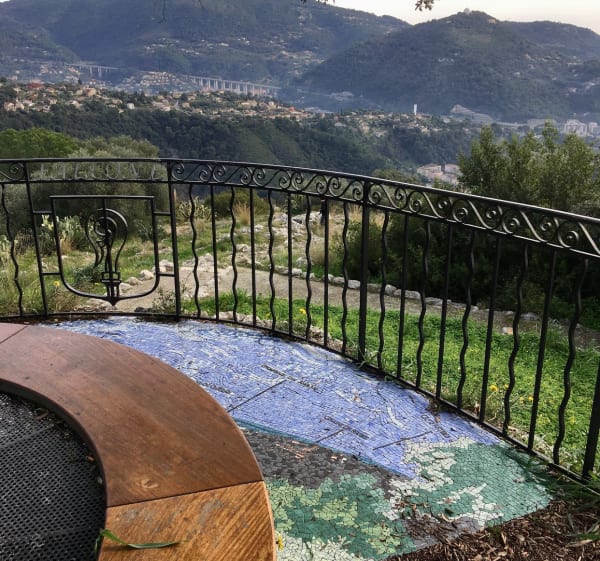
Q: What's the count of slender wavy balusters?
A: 11